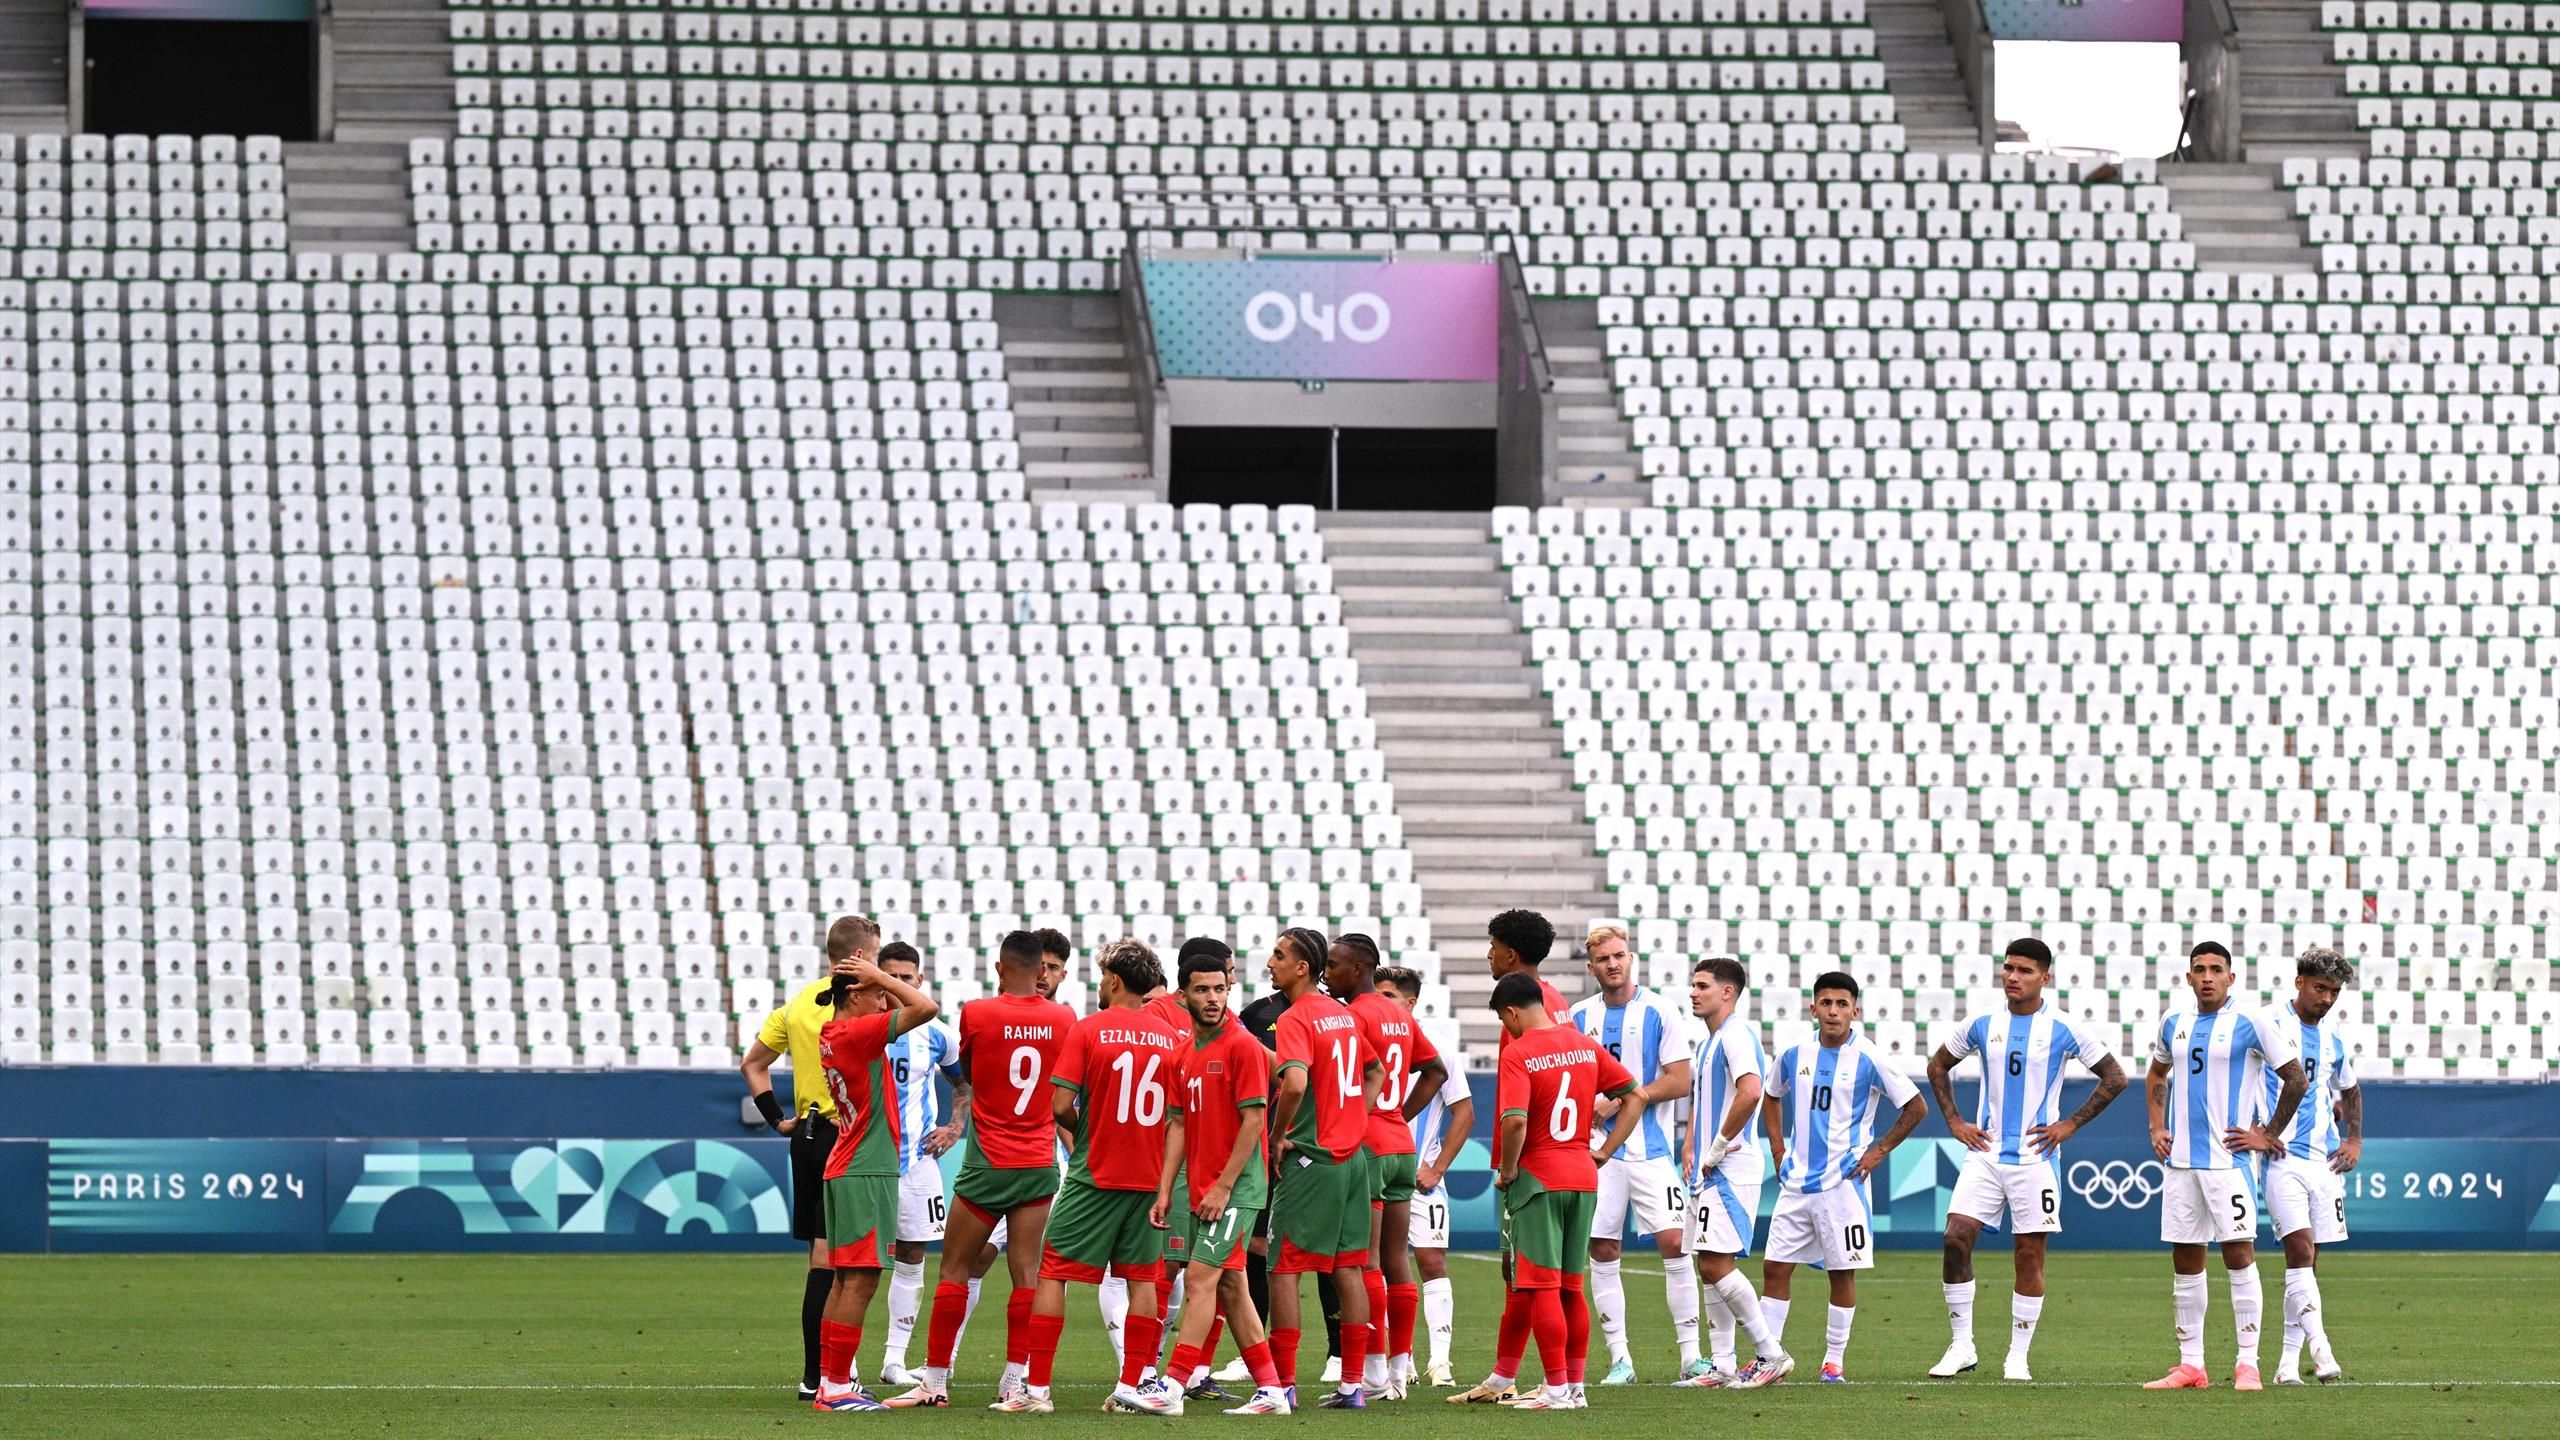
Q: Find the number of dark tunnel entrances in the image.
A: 2